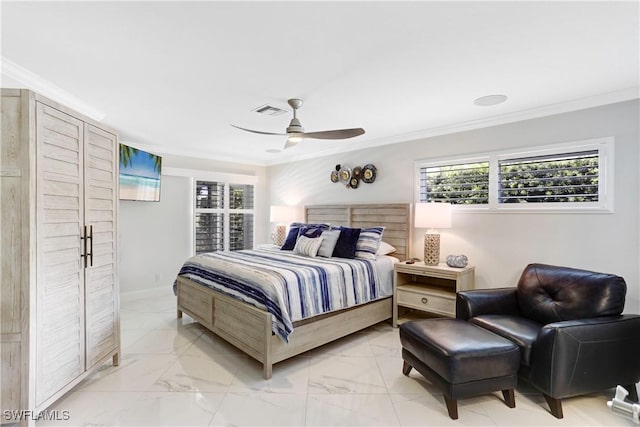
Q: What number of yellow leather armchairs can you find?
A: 0